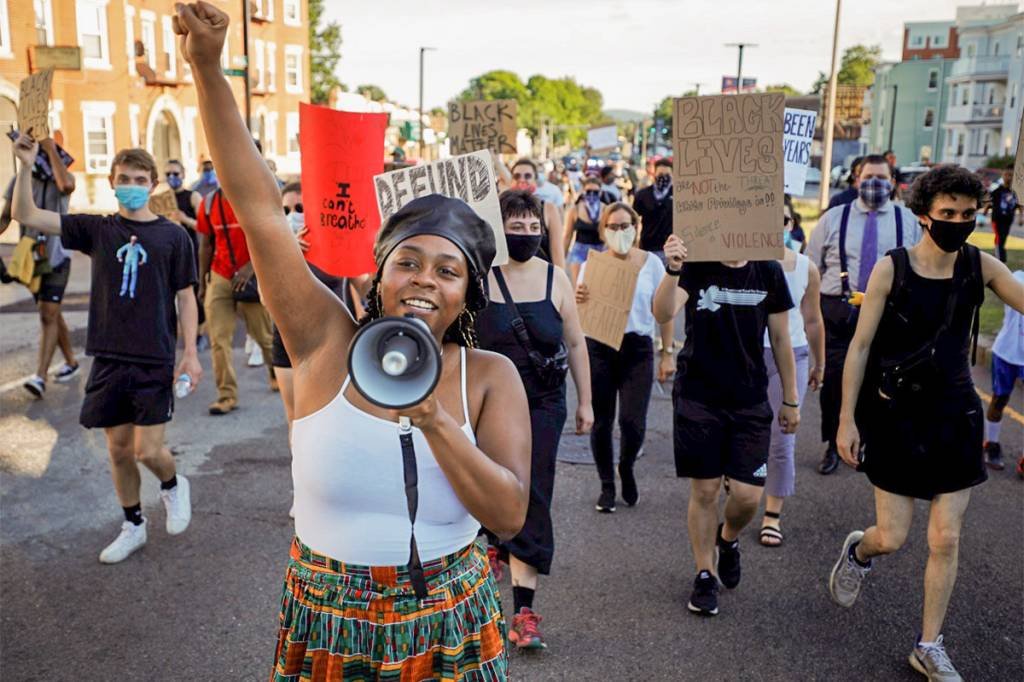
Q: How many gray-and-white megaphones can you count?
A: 1